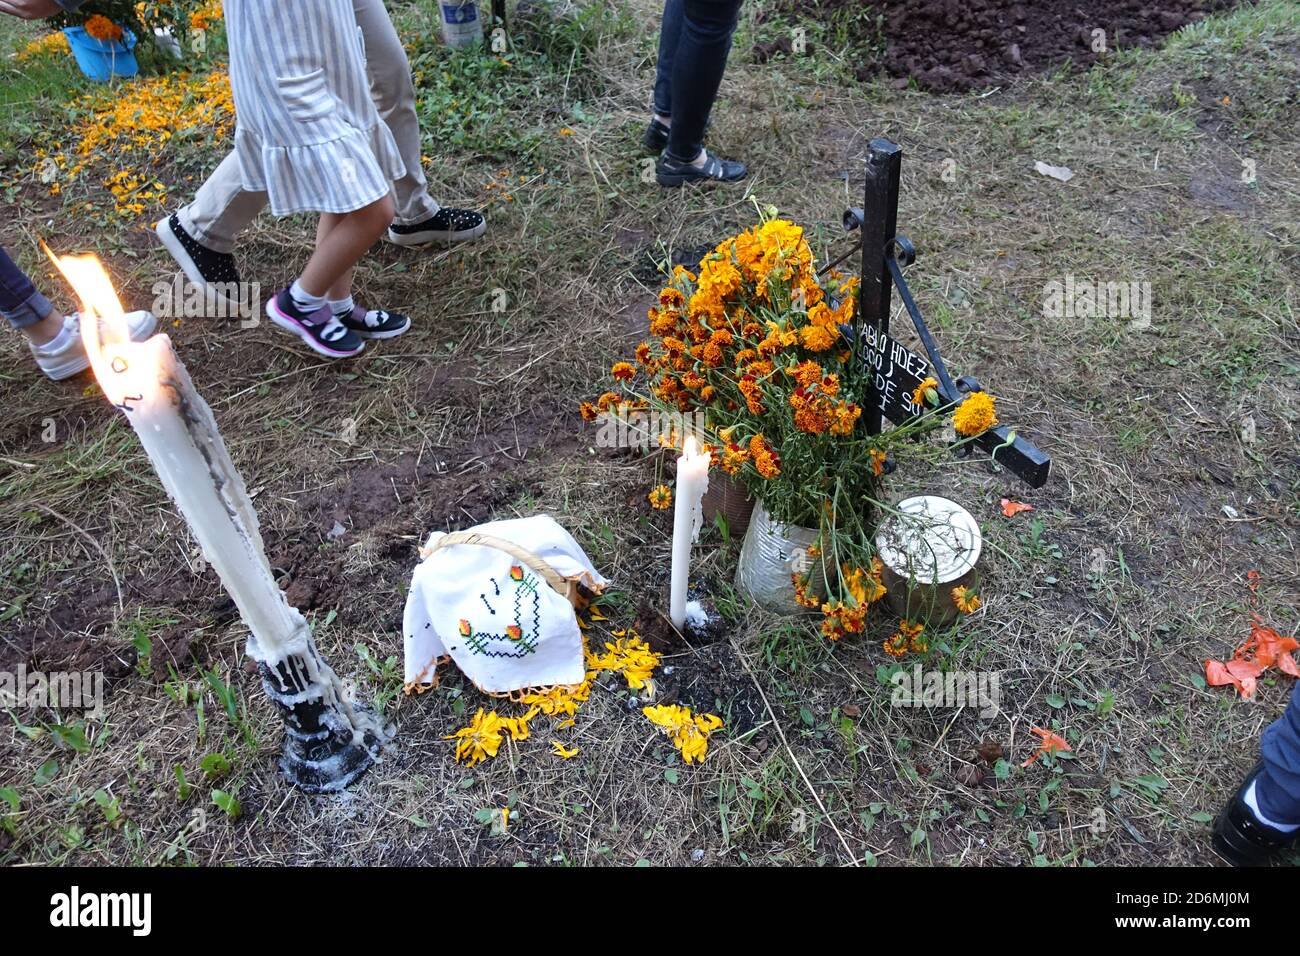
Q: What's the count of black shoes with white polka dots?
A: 2